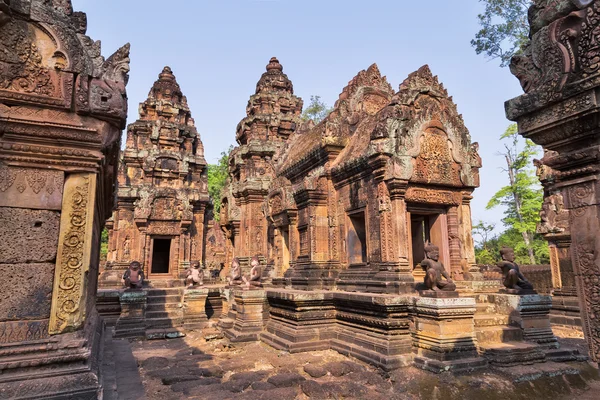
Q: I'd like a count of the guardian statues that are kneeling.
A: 6